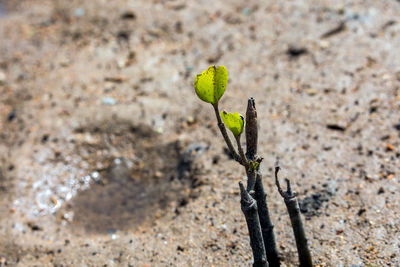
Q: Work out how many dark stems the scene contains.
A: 3